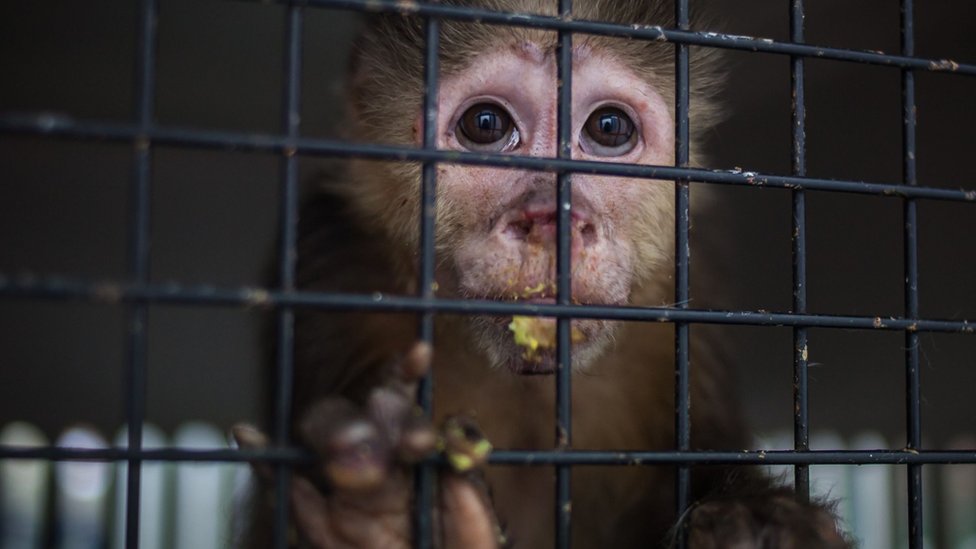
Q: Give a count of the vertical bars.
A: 7